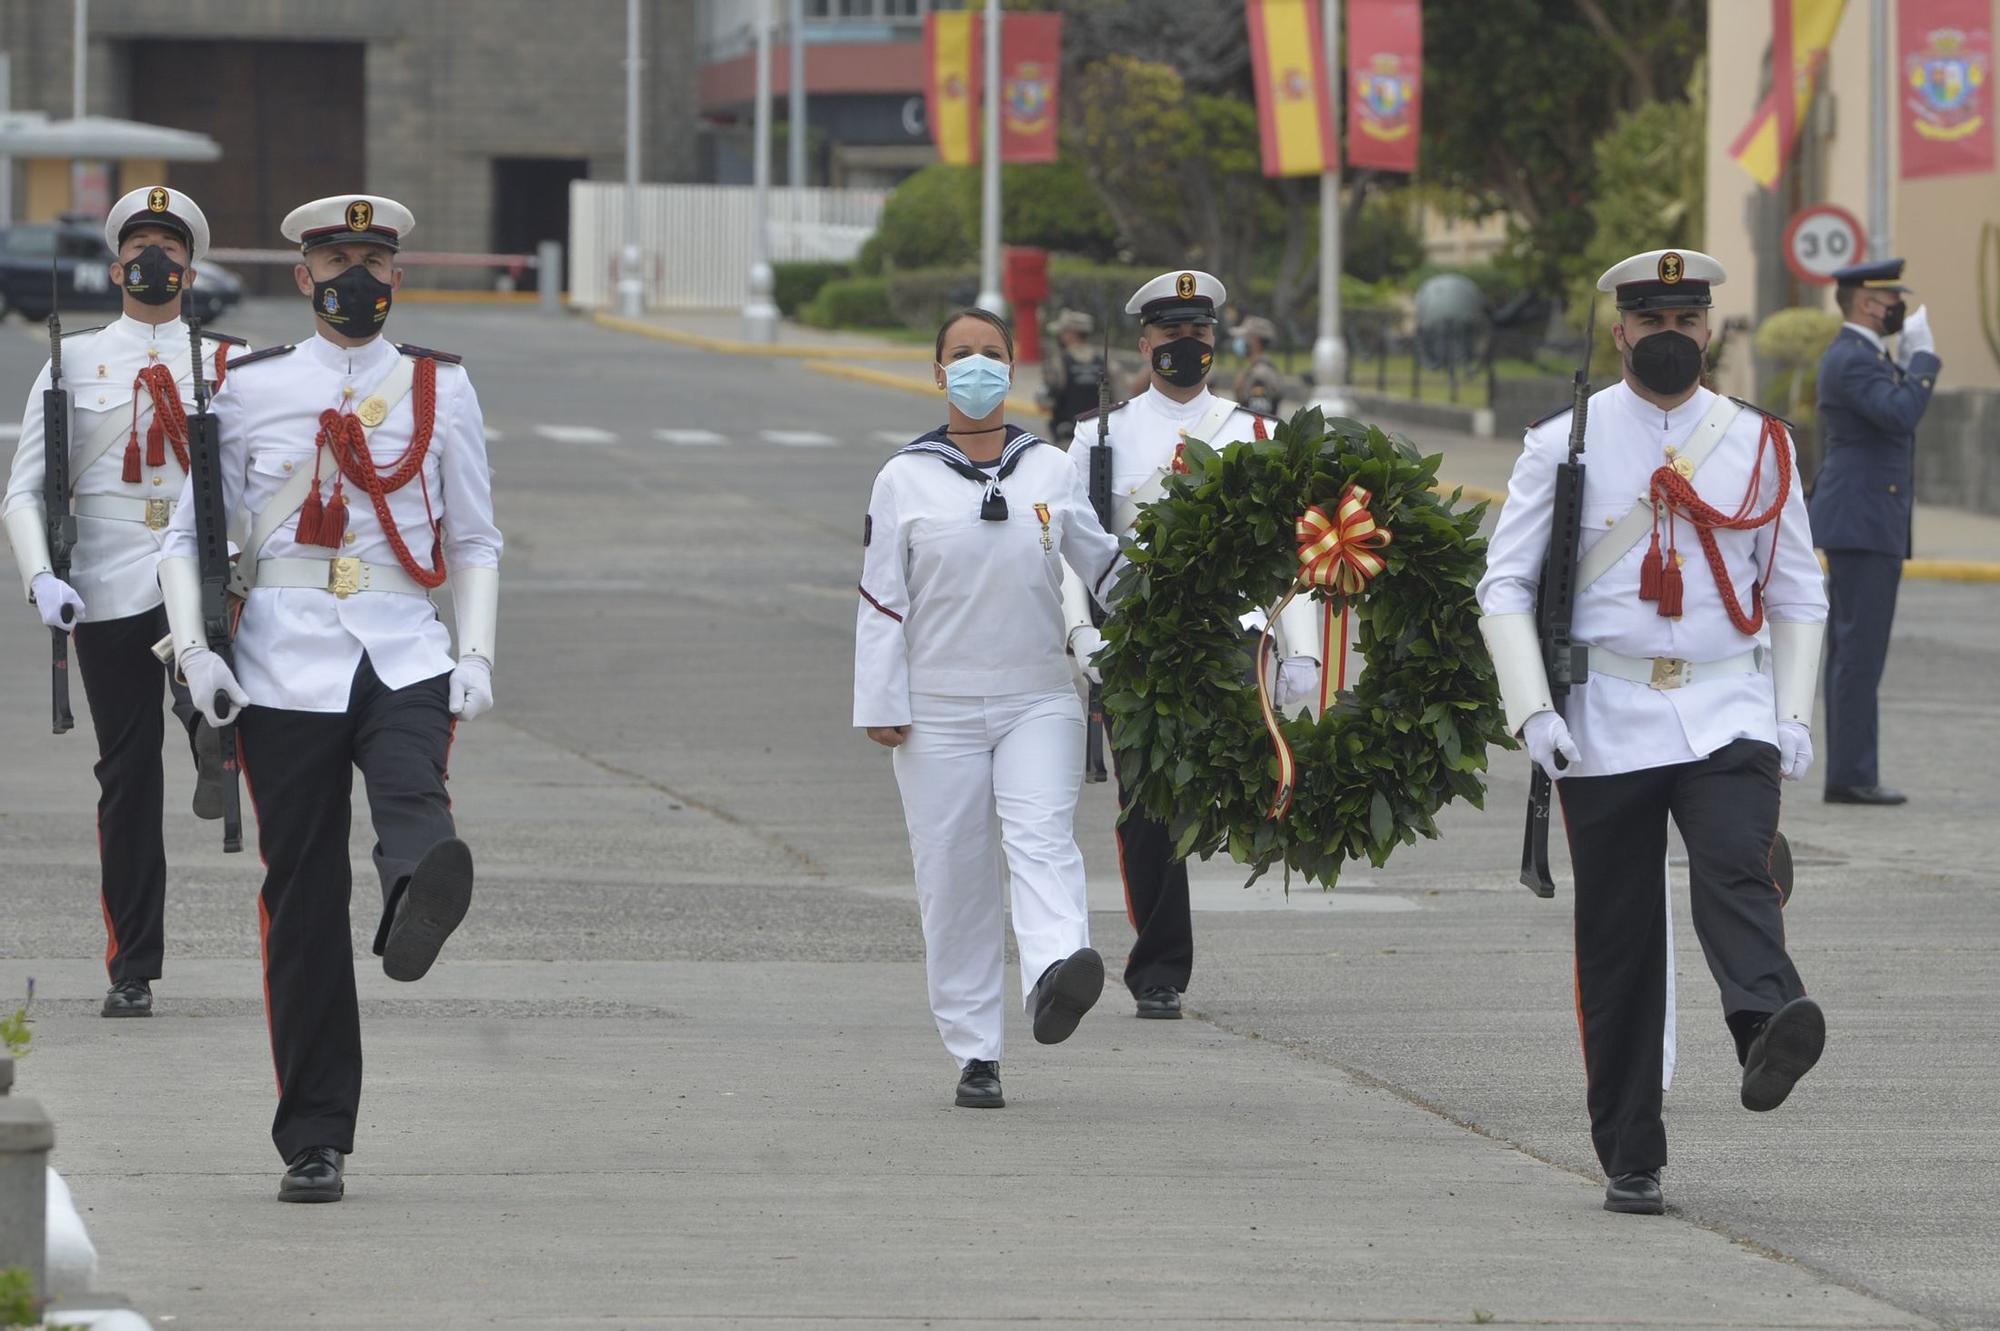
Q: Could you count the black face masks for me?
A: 5